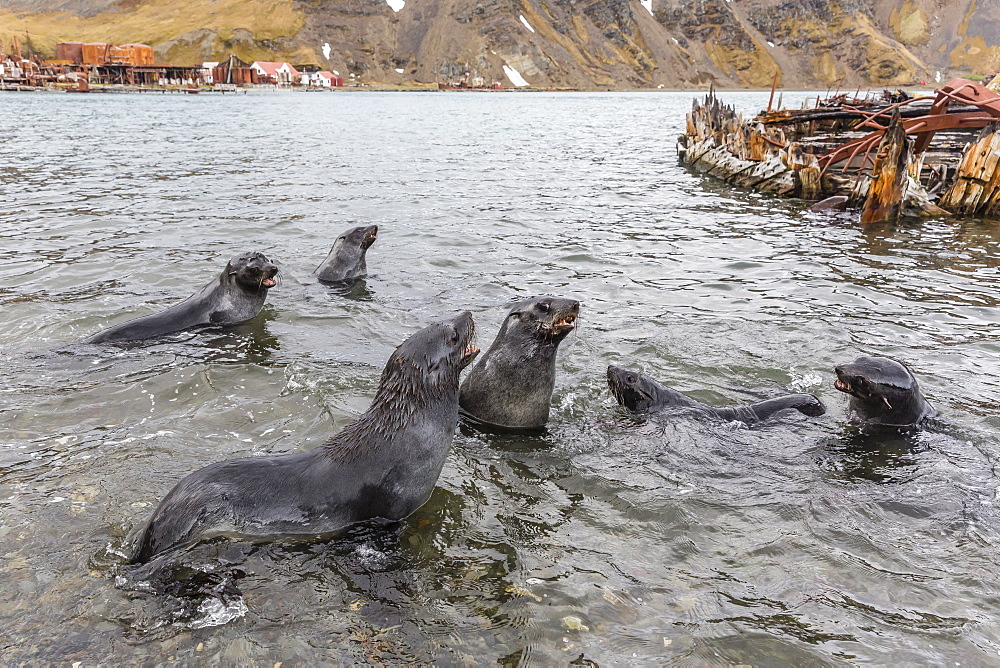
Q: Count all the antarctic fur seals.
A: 6